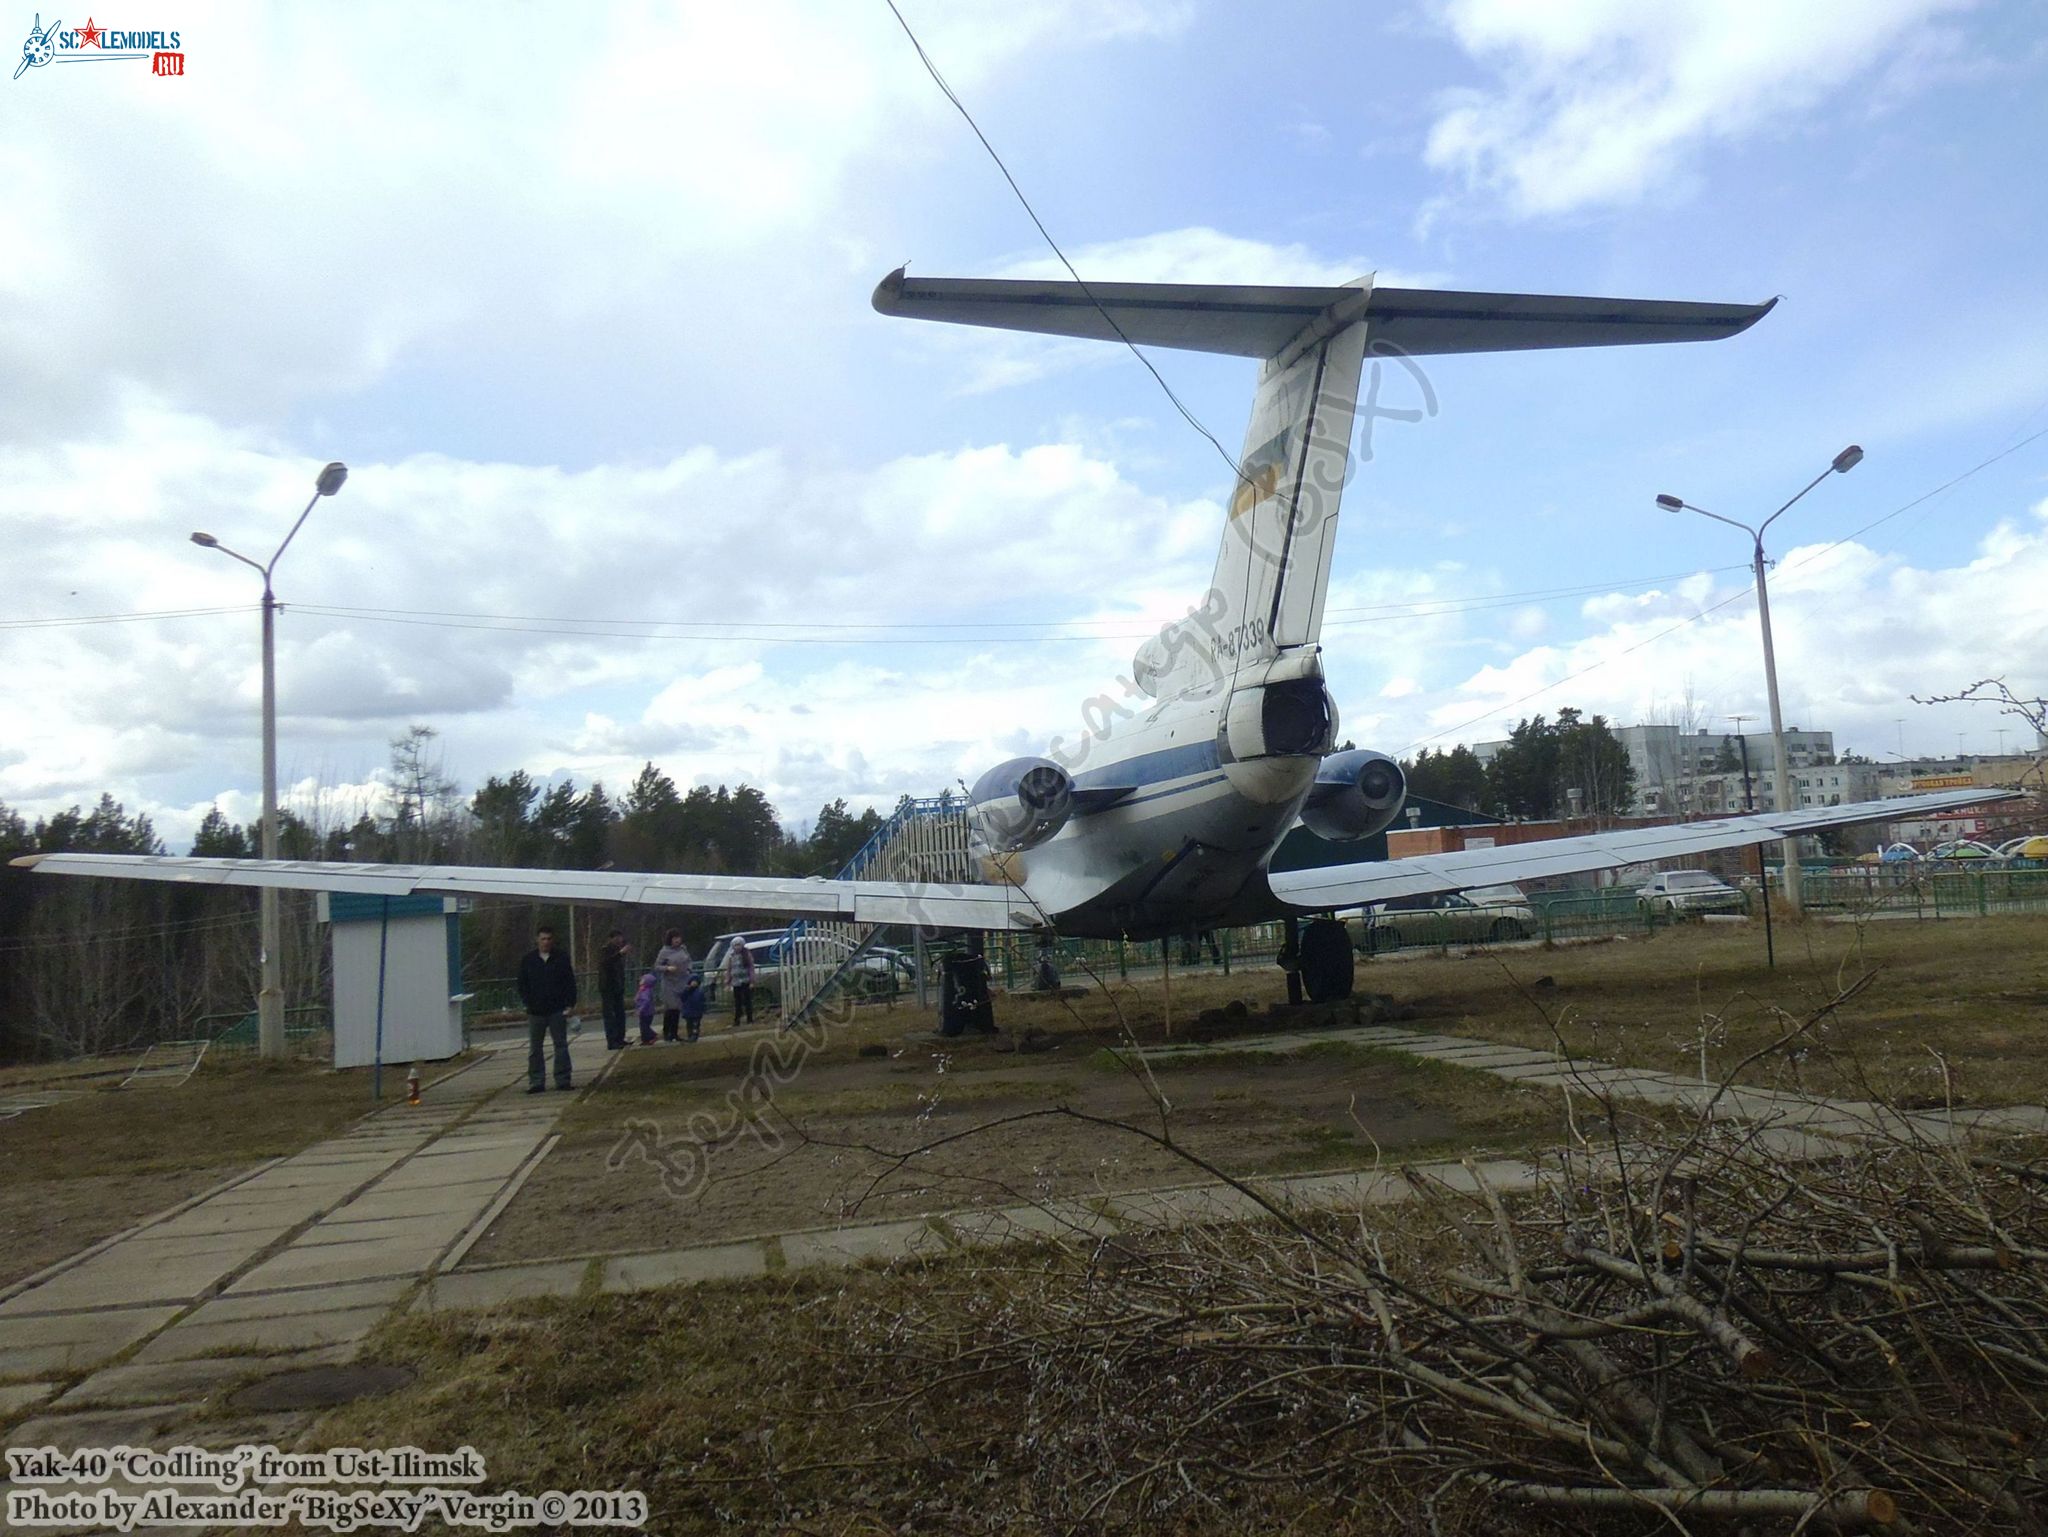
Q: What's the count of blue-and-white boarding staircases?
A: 1